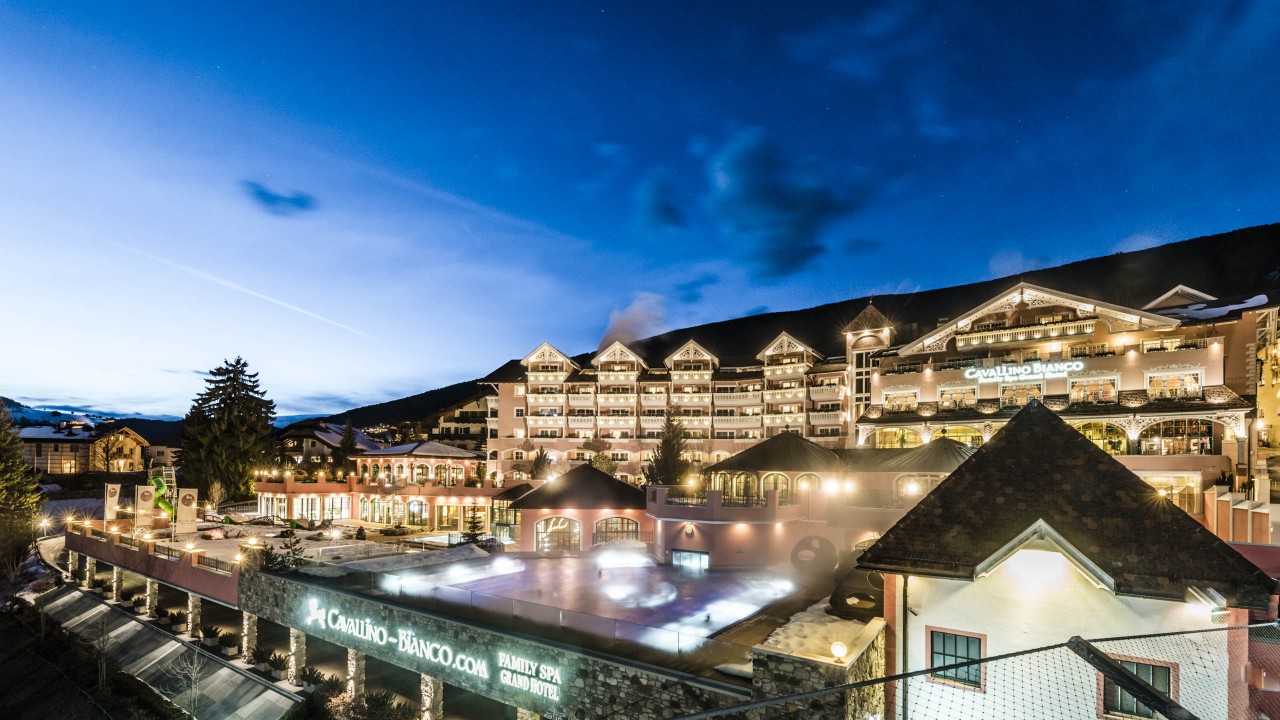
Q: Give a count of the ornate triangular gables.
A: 5